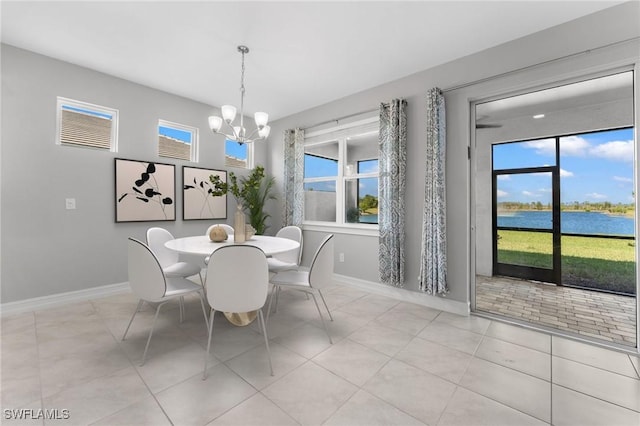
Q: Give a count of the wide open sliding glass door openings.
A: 1